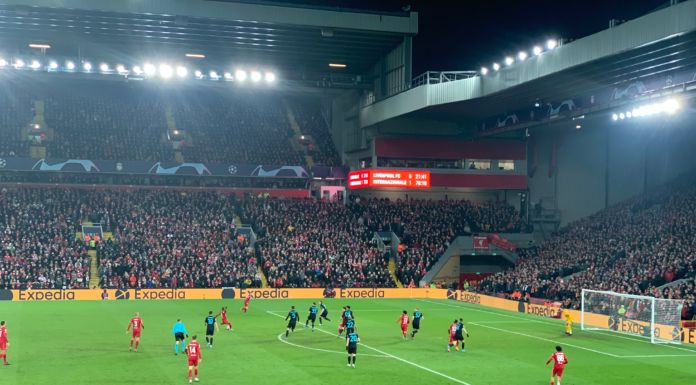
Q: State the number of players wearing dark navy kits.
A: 9